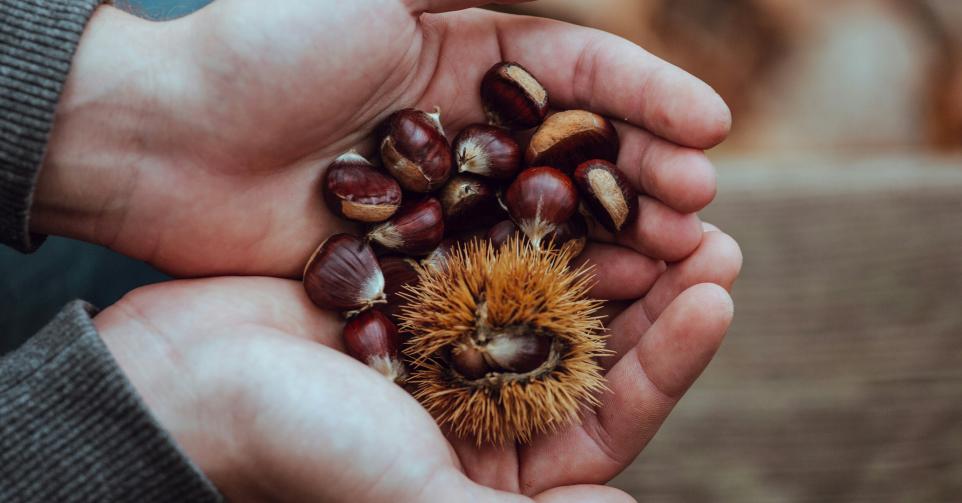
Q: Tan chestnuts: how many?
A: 1